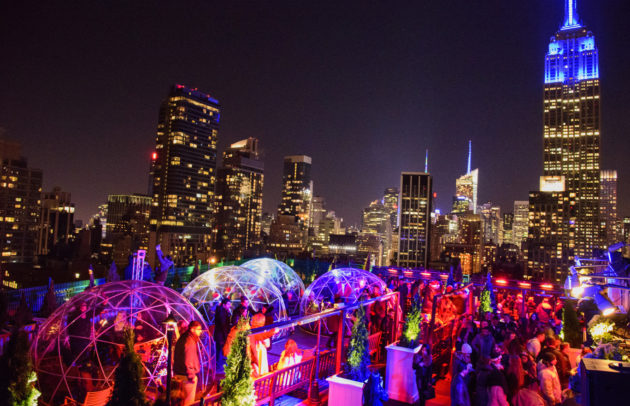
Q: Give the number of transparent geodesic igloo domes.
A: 4